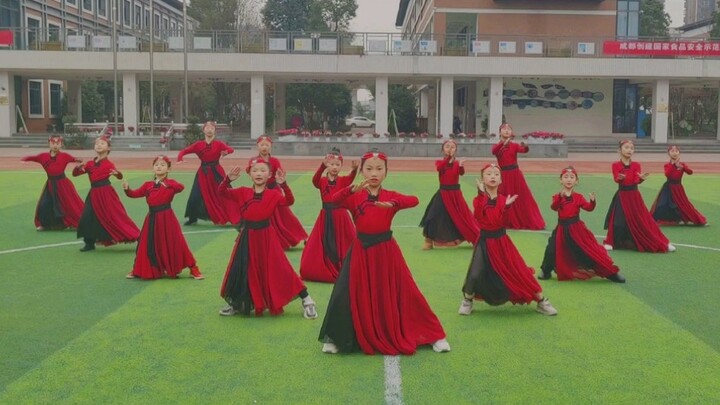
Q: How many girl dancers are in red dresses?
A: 14